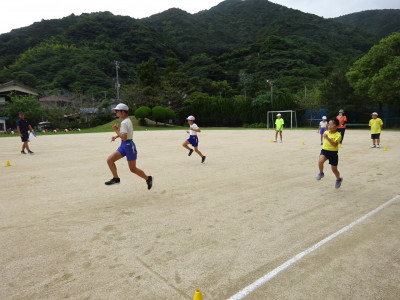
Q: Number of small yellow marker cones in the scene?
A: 6